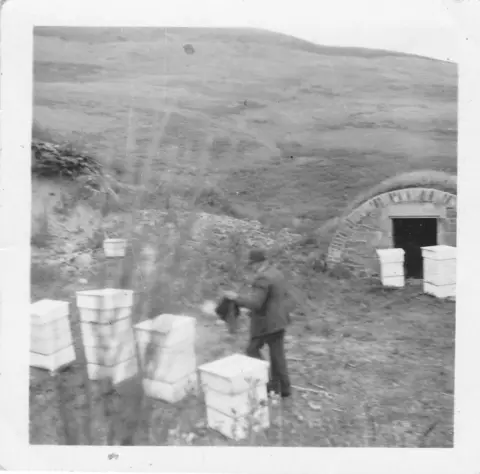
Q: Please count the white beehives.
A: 7